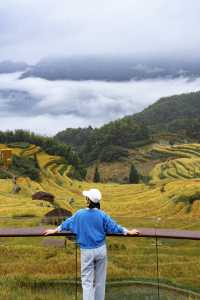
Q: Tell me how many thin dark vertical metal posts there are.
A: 2